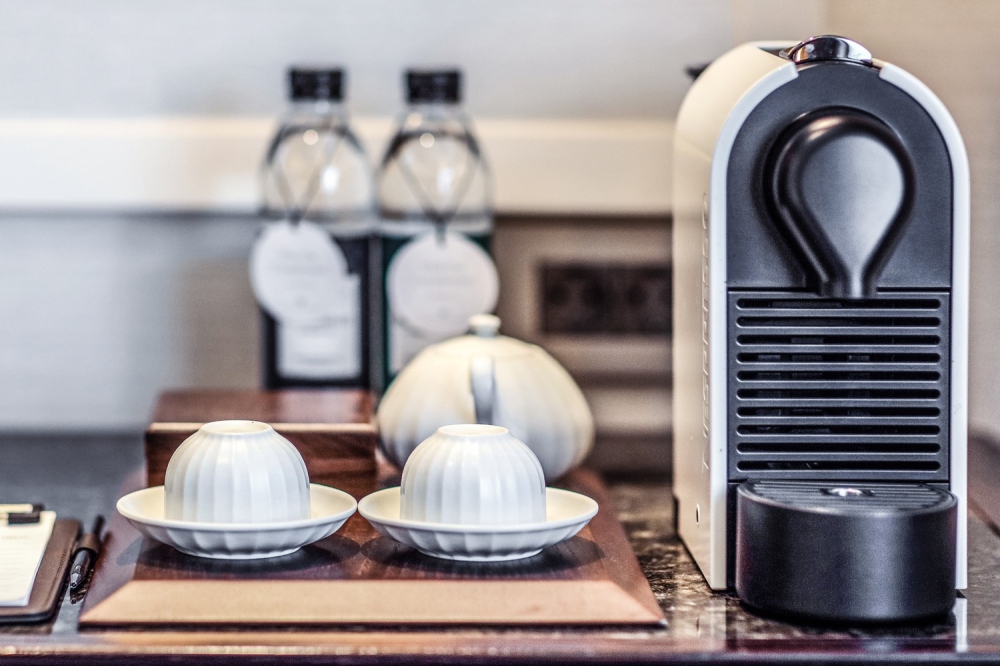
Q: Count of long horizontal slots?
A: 10